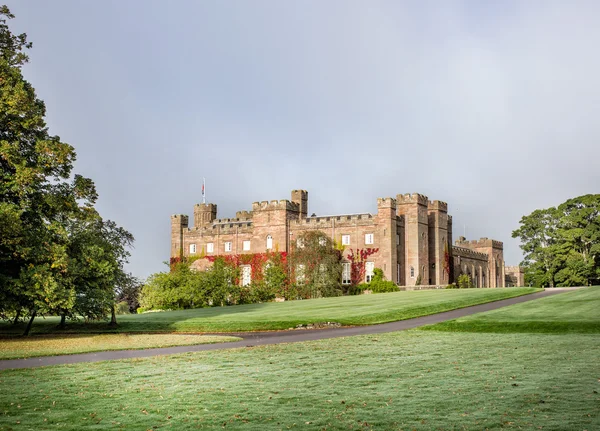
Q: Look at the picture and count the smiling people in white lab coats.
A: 0